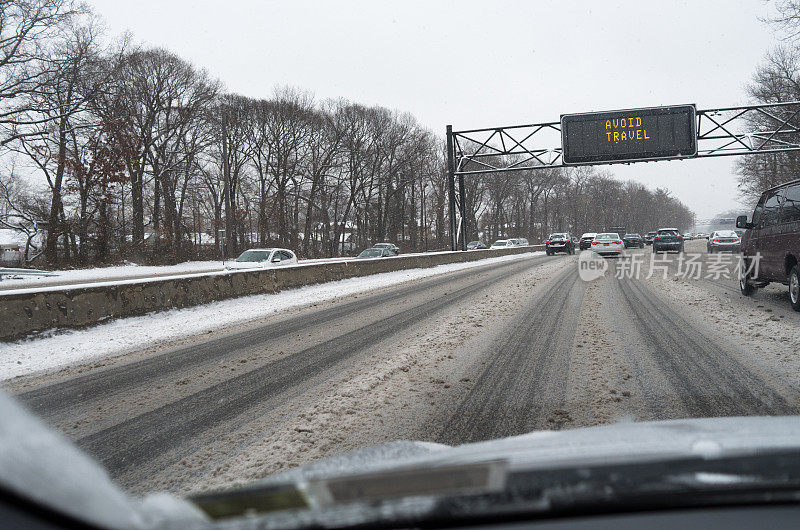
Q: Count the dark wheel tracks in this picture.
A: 4